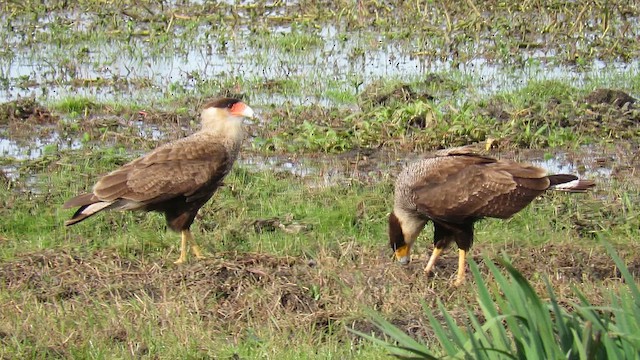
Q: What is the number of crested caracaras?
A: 2